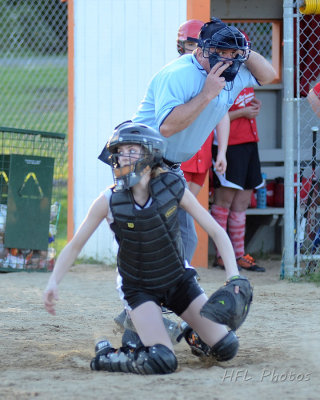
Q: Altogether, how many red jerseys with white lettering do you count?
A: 1